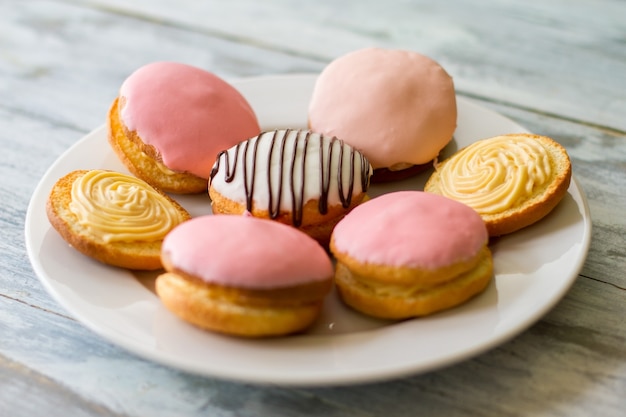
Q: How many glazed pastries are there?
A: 5